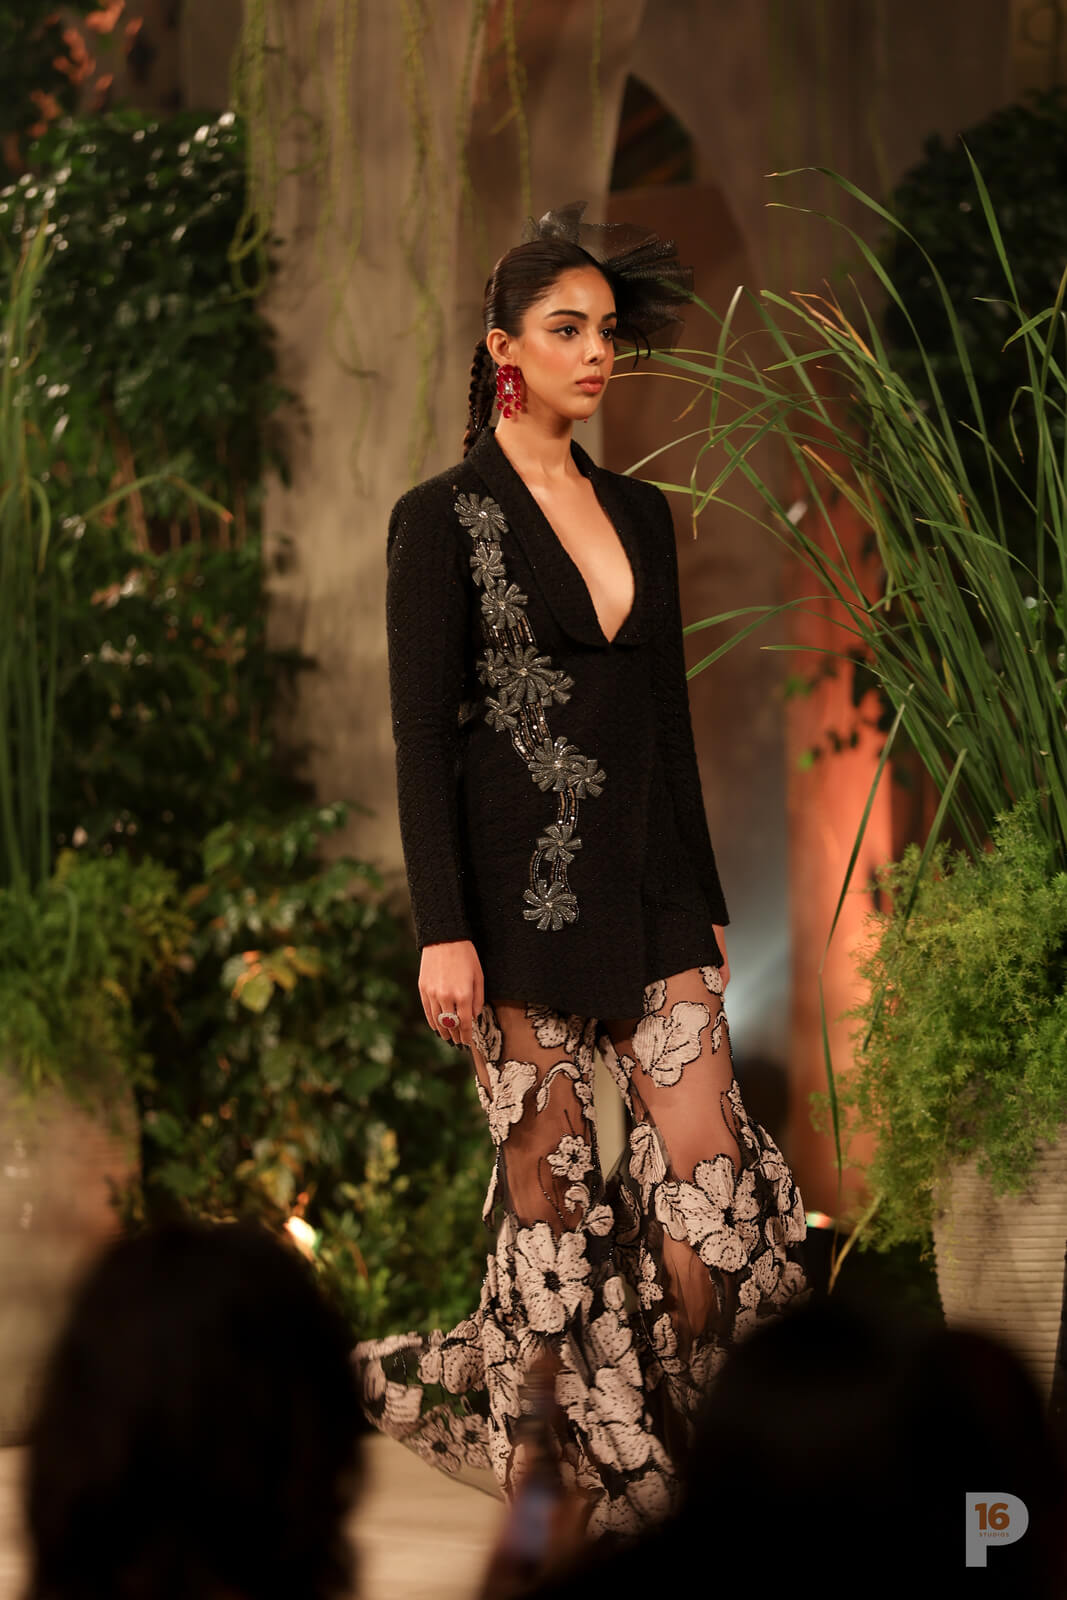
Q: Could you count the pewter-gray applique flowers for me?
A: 11